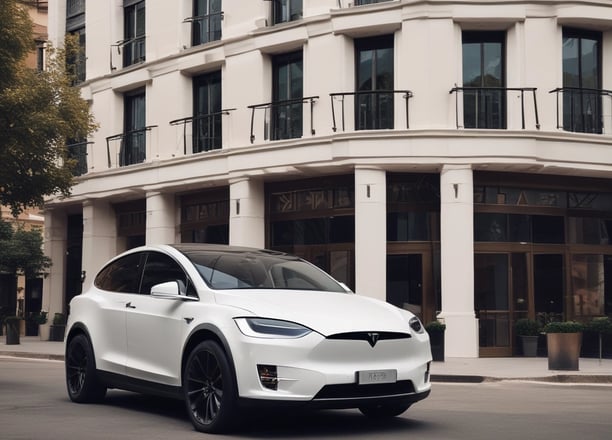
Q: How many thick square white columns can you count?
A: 6